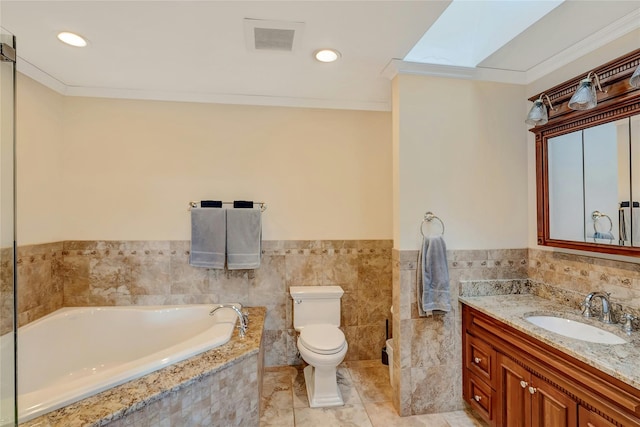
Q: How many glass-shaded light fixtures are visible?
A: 3